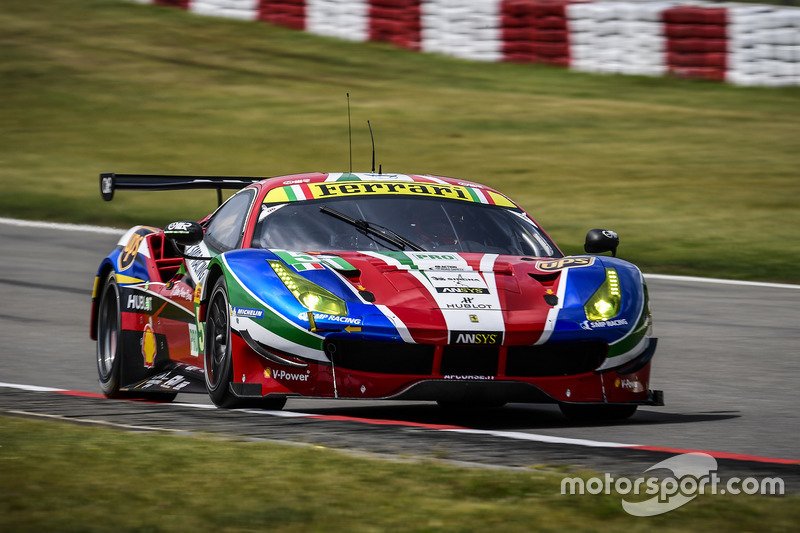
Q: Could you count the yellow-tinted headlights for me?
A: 2